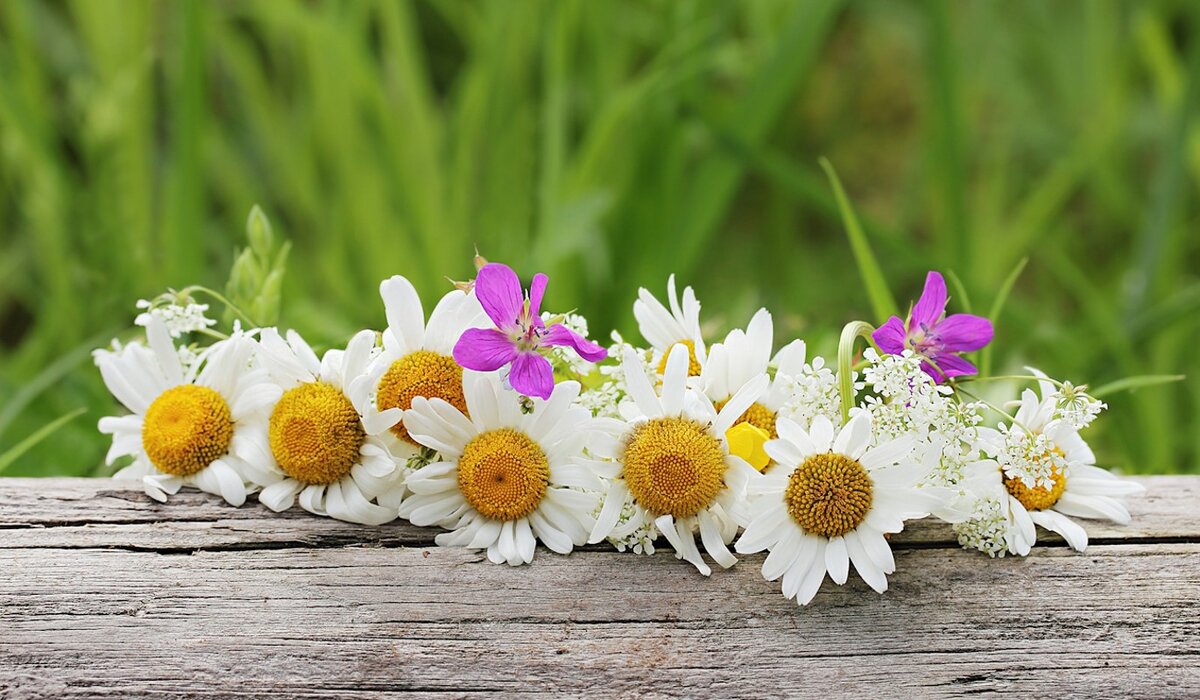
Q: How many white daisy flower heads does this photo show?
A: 9